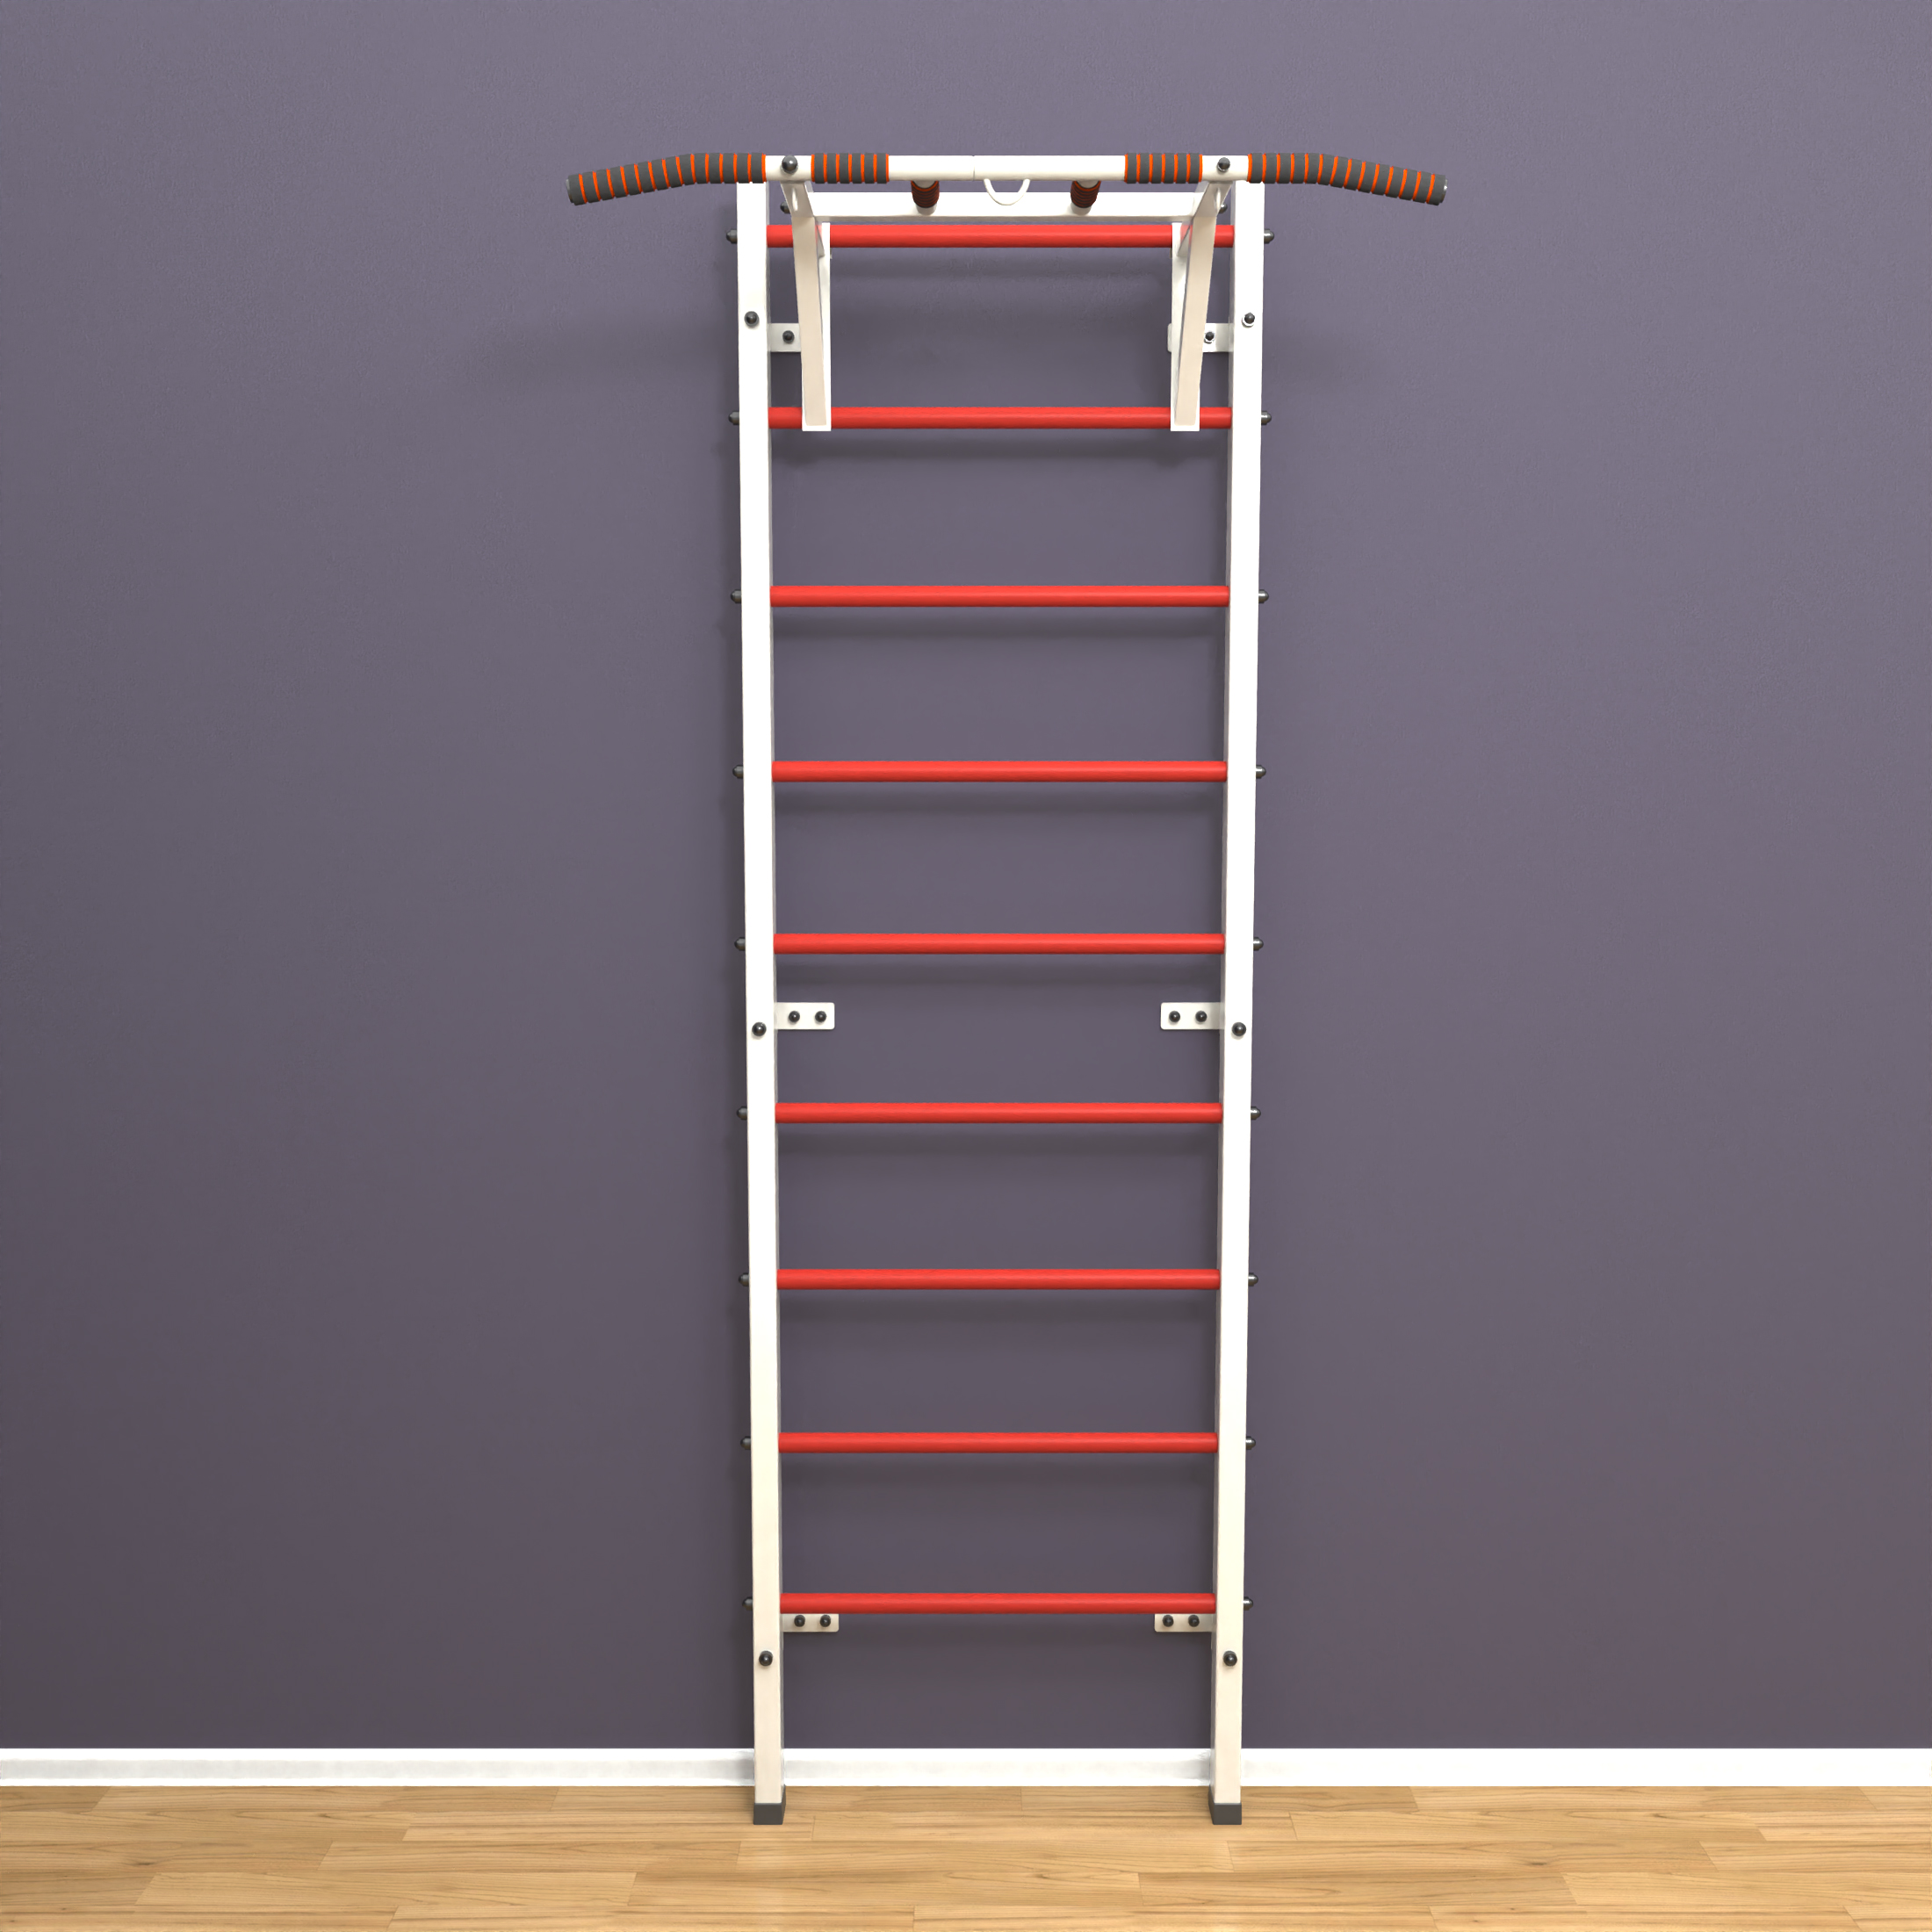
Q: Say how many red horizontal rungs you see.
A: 9